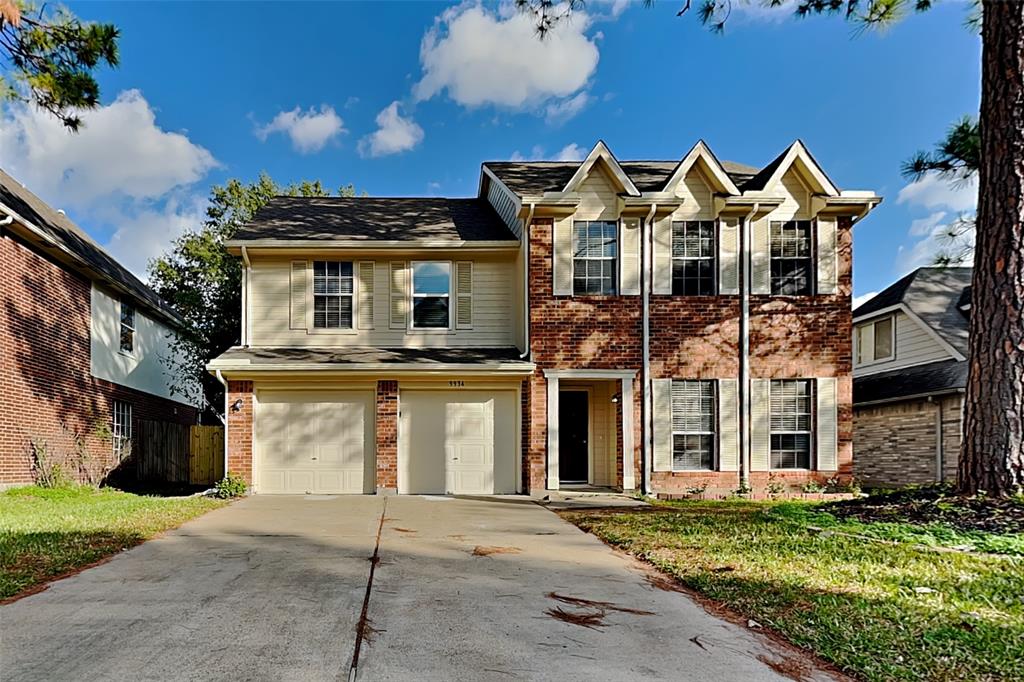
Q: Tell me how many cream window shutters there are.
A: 14